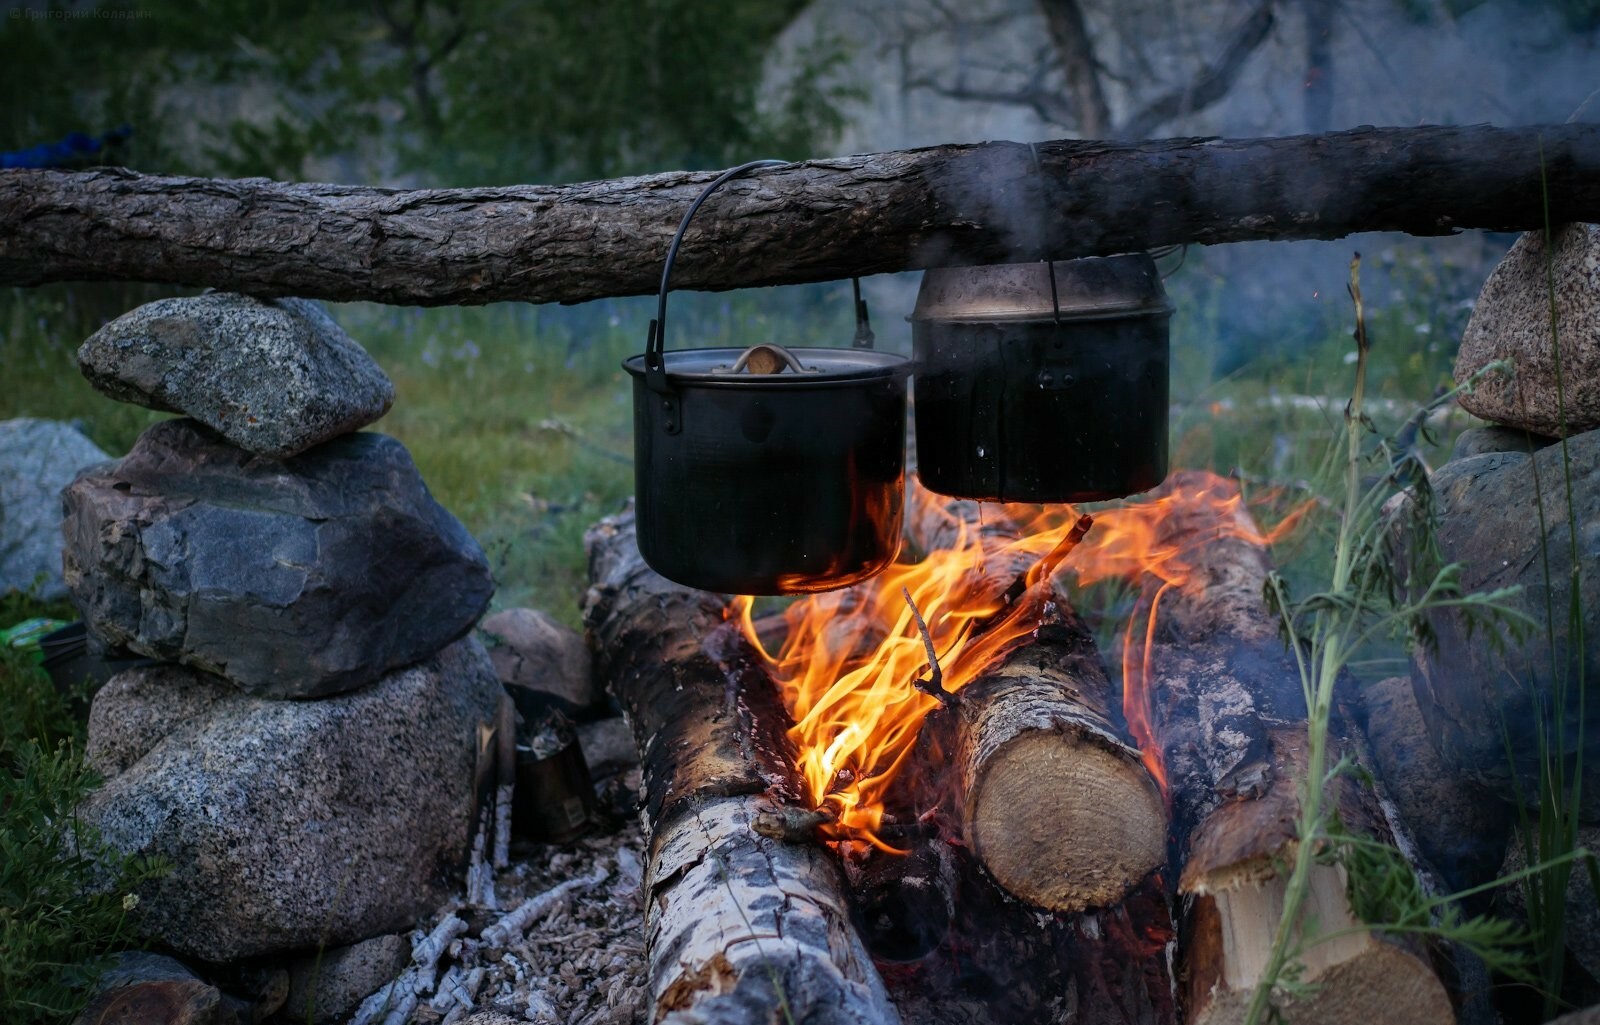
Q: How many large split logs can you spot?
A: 3